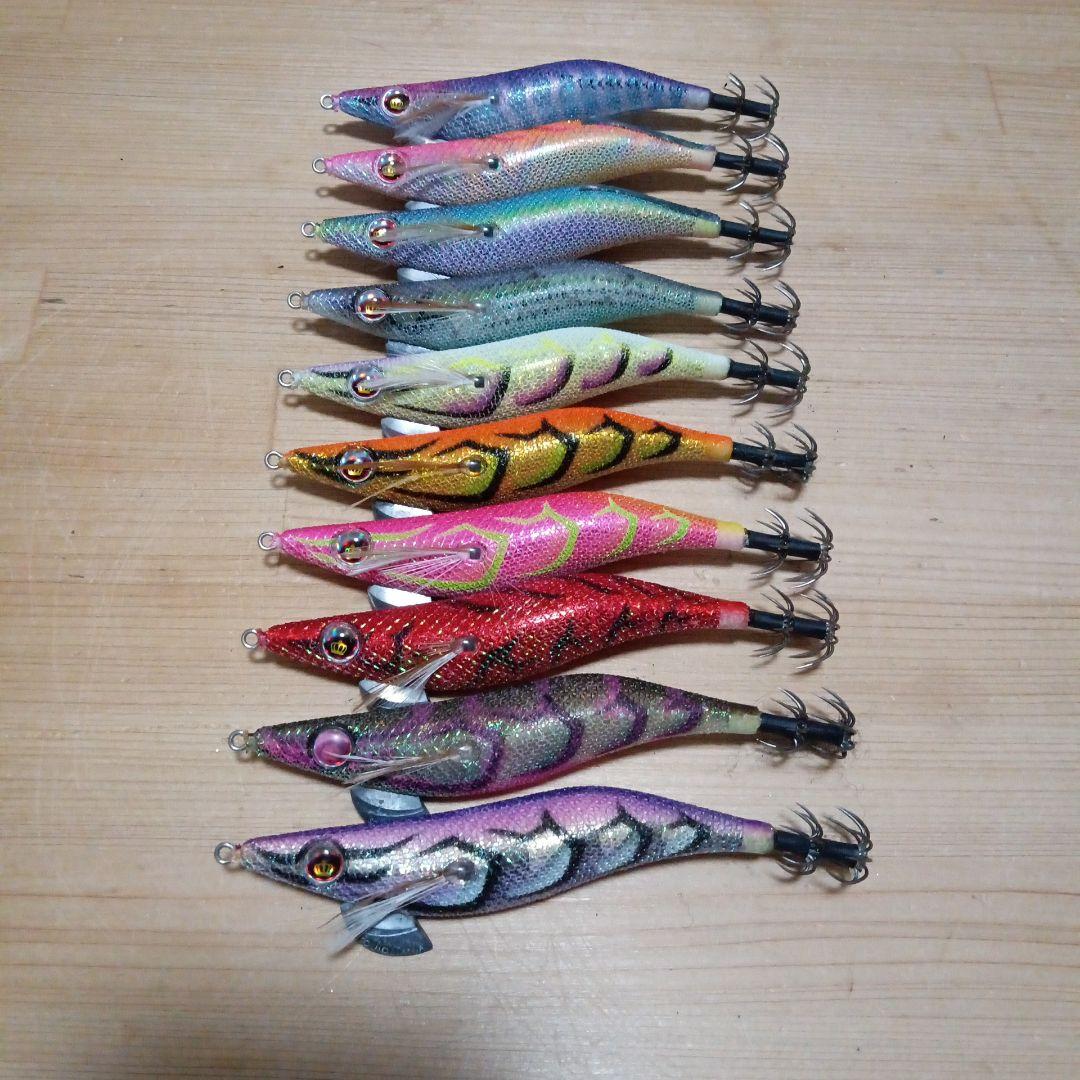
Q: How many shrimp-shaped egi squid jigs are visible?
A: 10